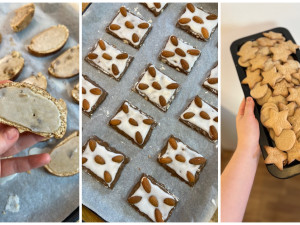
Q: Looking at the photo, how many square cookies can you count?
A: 13